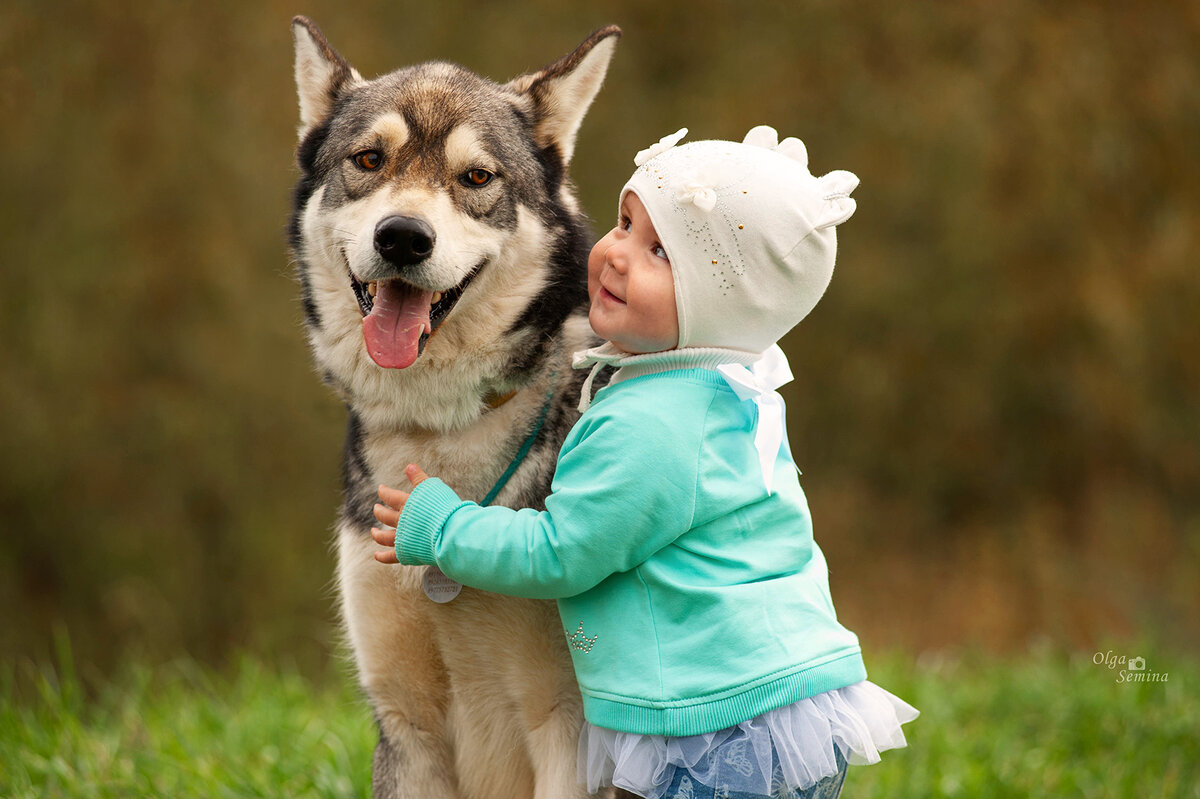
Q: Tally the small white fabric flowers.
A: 2